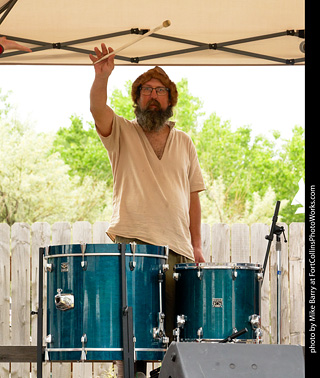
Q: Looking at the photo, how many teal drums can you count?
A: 2